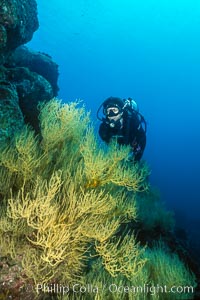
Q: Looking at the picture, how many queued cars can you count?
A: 0